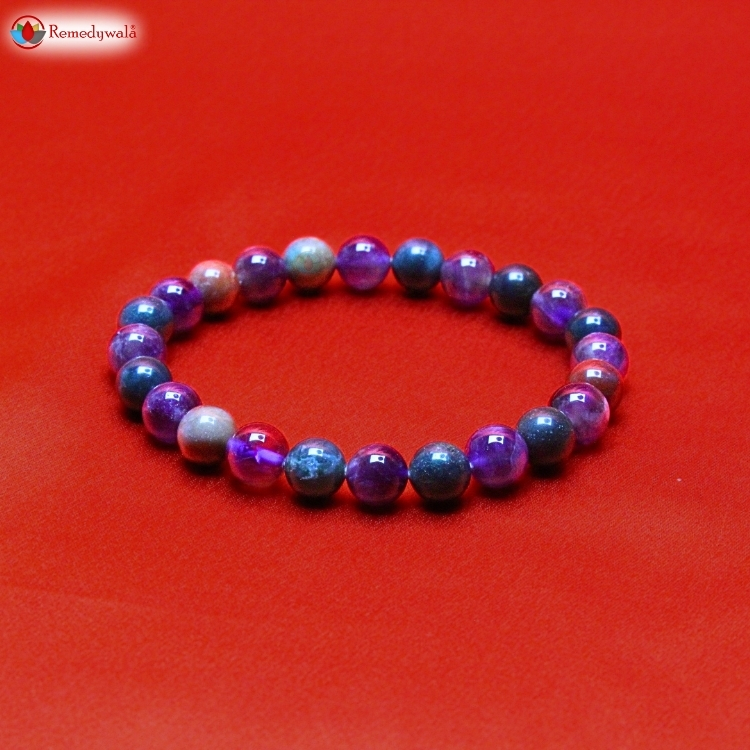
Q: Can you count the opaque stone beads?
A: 12